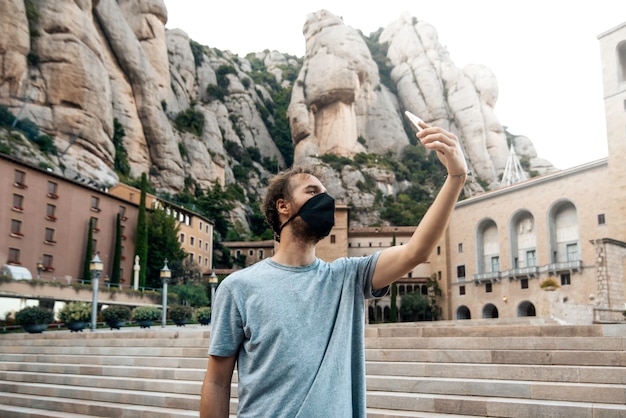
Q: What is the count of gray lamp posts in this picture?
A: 3